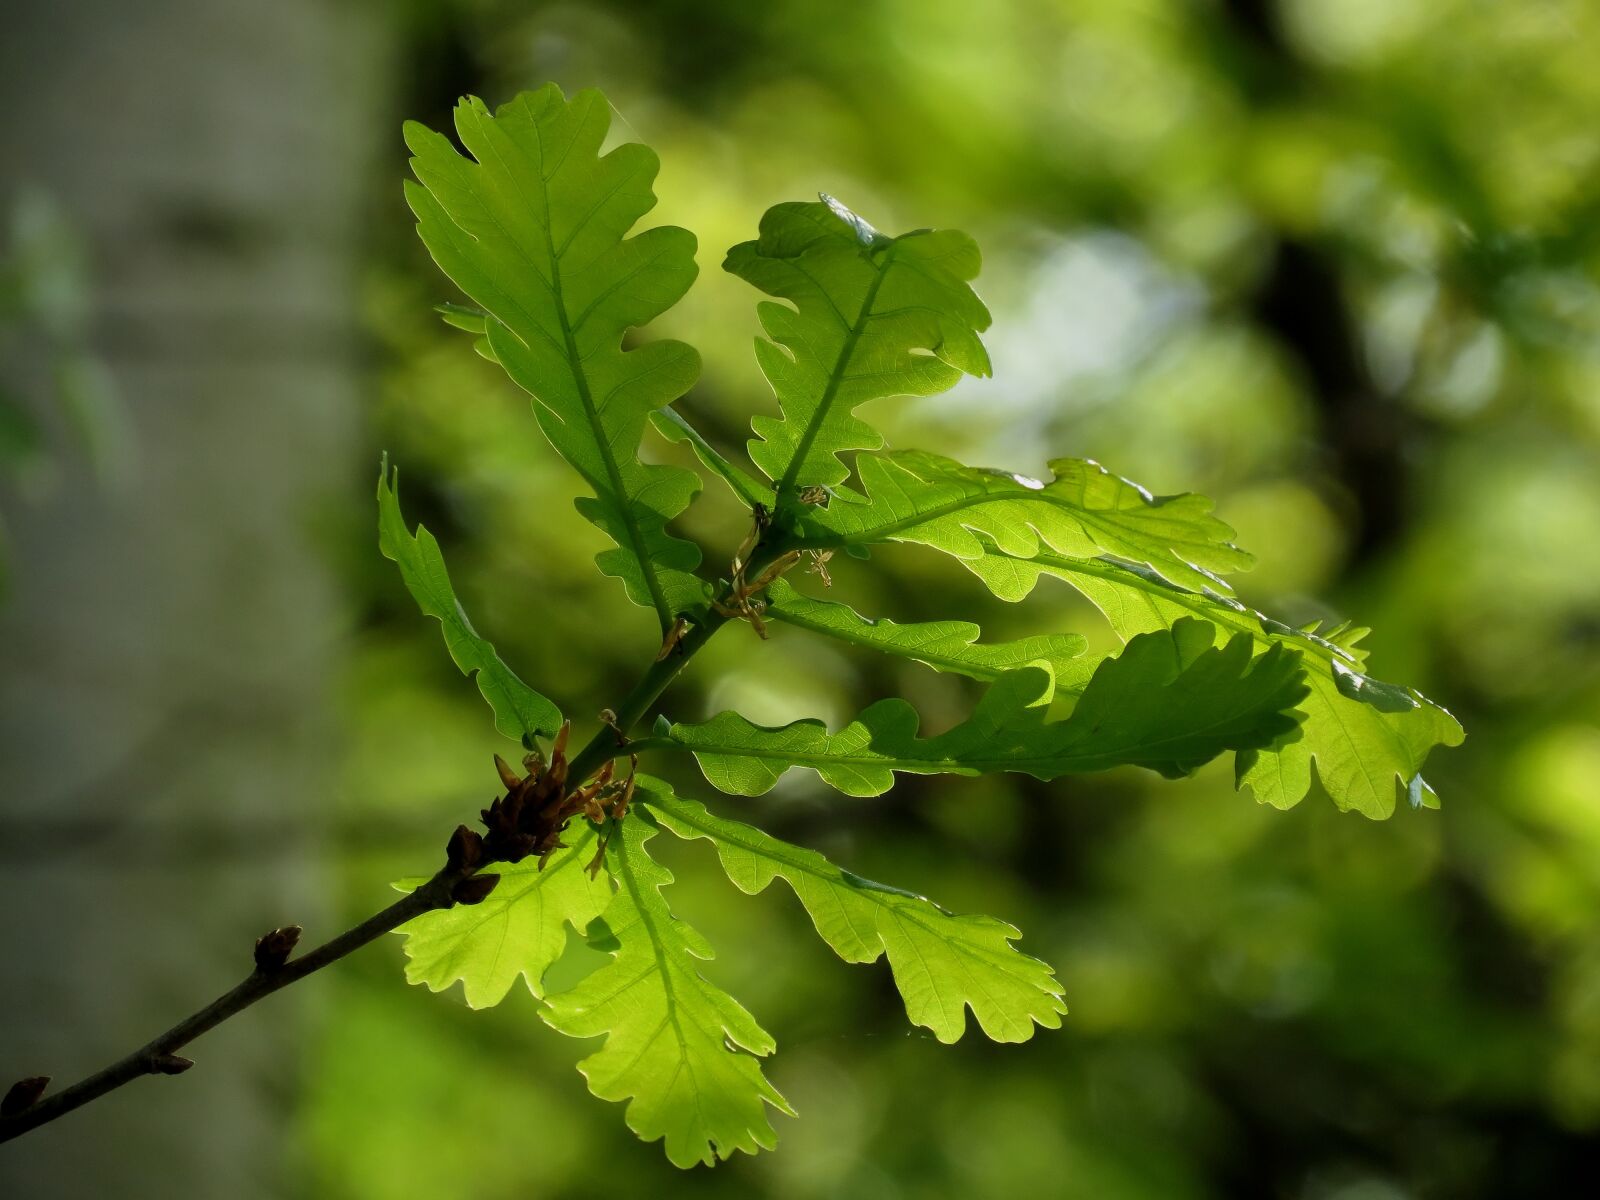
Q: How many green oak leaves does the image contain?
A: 11